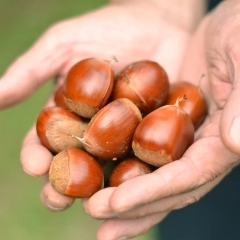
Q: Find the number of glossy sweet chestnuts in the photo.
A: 9